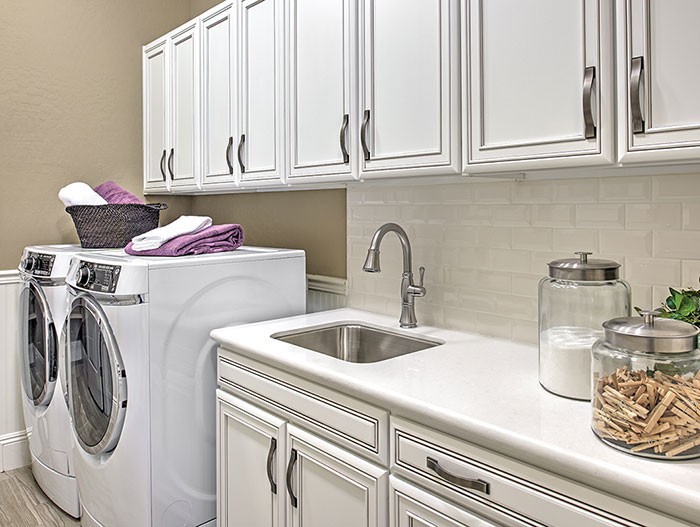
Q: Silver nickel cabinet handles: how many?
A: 11